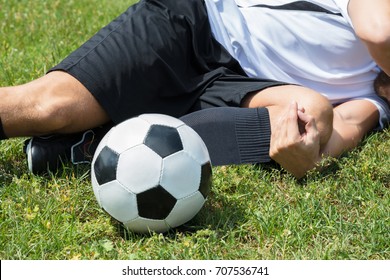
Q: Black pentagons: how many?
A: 4